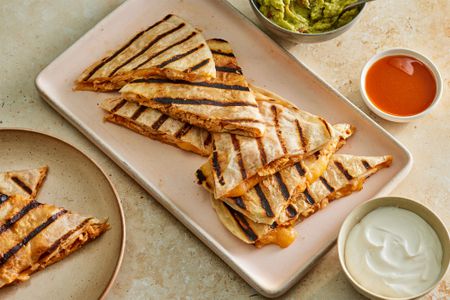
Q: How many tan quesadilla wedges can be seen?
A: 8